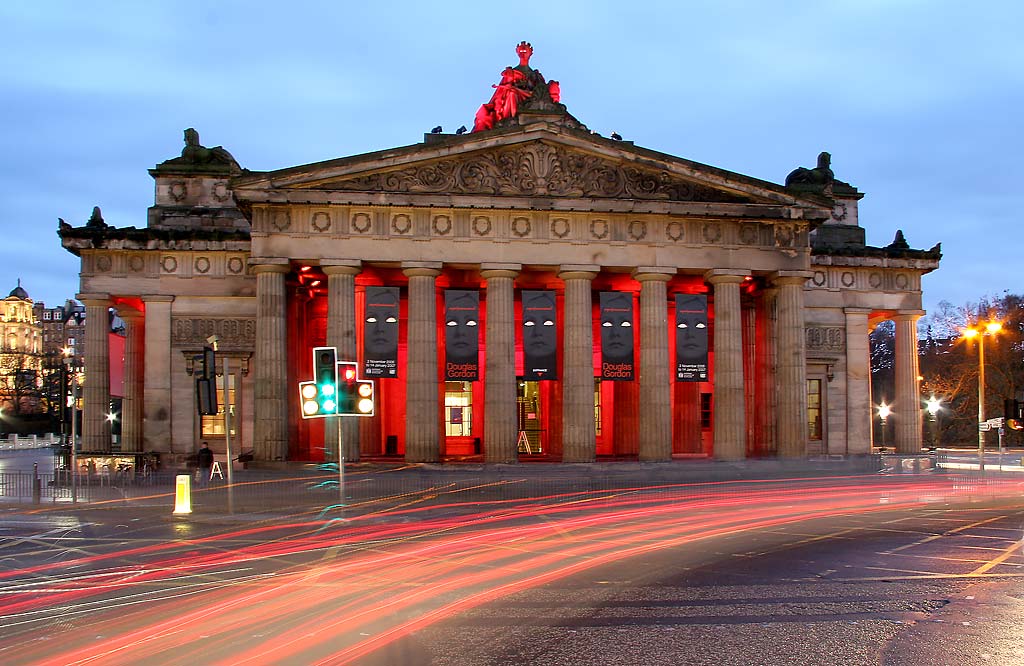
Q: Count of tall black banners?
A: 5